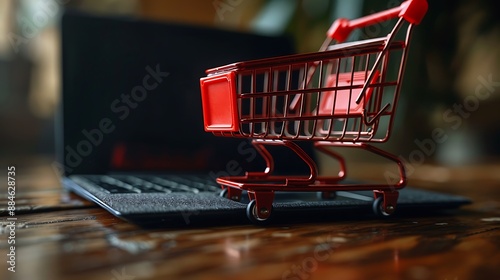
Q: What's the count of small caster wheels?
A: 4